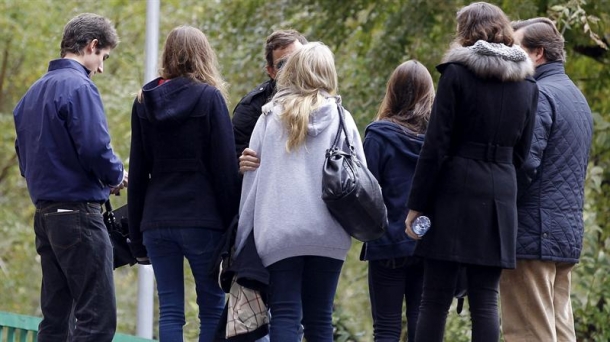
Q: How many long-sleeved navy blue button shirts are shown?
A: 1